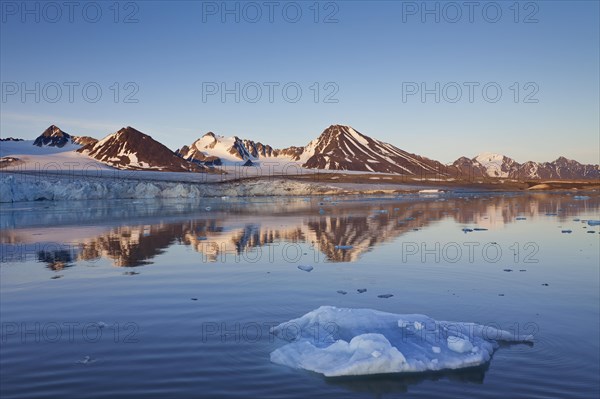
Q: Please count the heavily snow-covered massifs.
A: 2